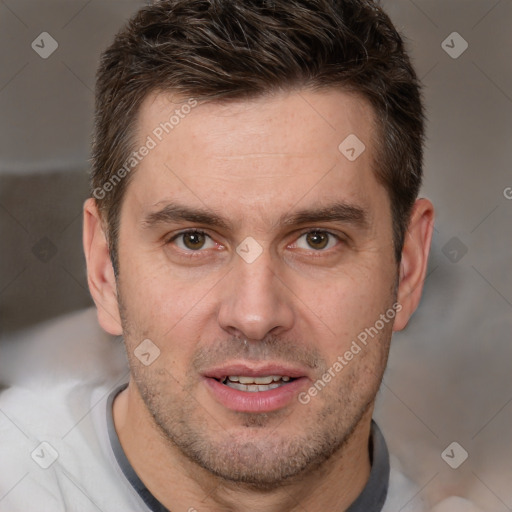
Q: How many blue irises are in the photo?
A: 0